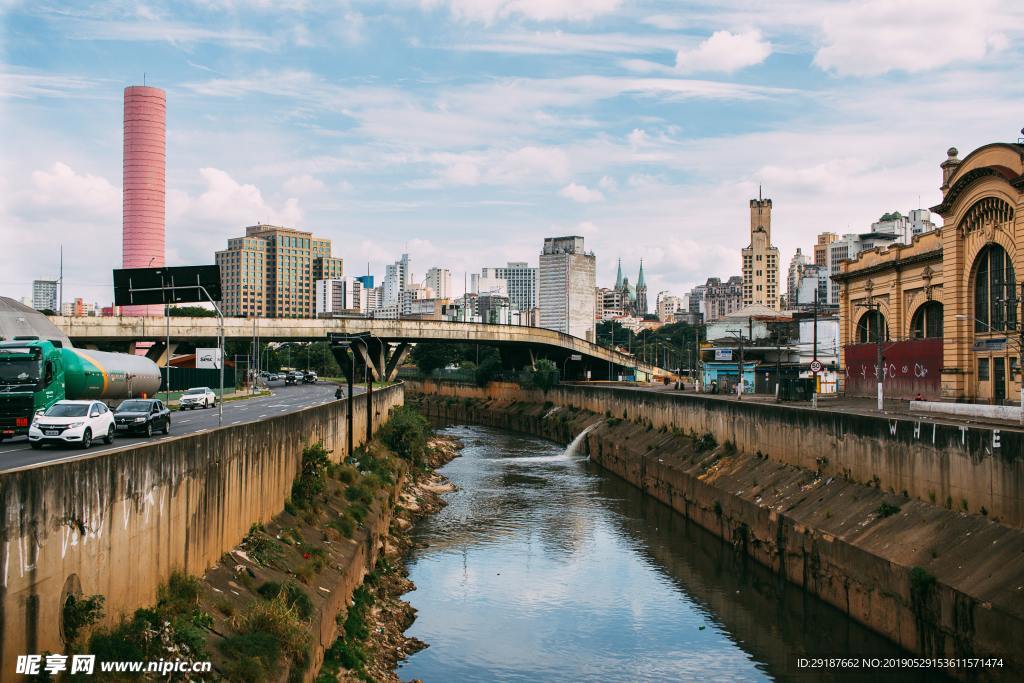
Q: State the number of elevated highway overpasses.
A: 1